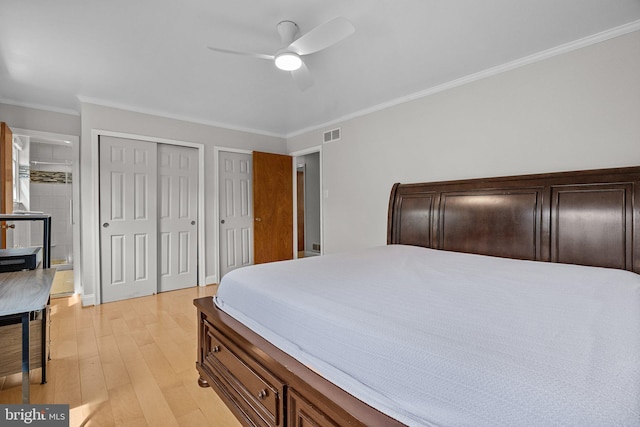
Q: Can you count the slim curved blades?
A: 3